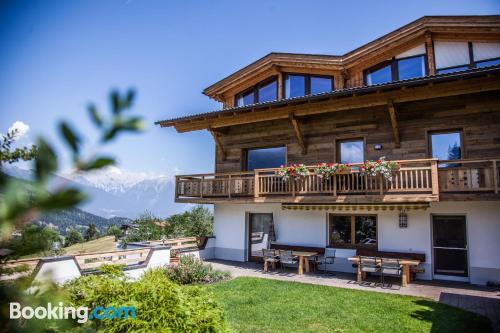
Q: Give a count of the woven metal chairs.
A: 5